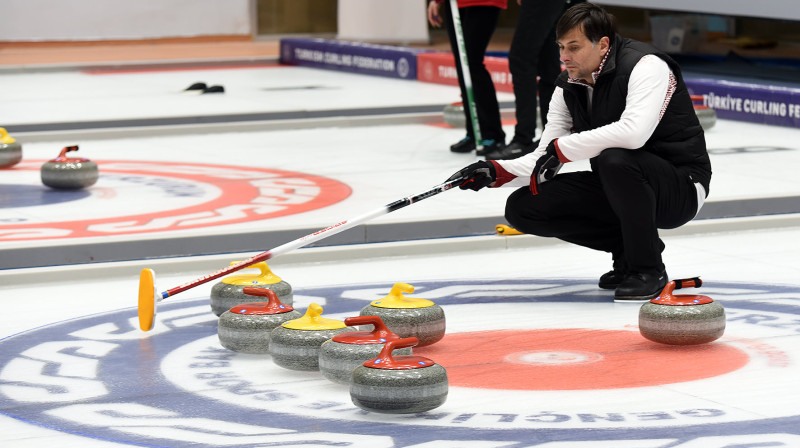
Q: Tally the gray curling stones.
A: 11